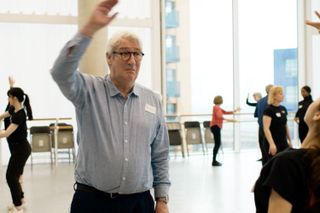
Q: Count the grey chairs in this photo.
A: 5